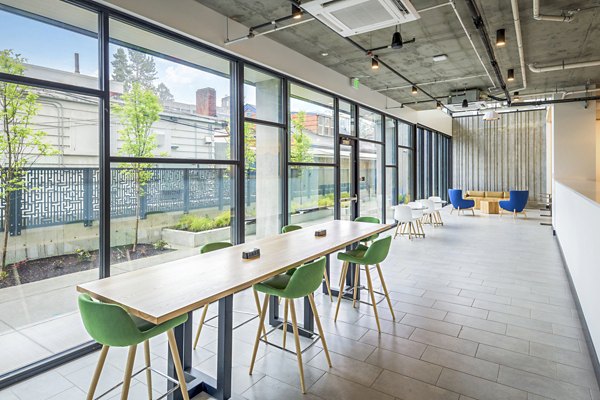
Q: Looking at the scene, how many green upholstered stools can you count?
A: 6